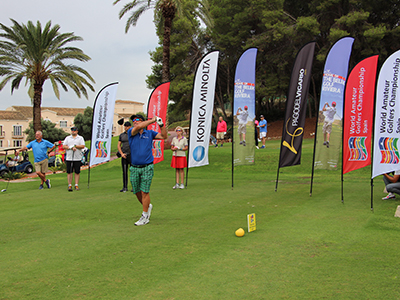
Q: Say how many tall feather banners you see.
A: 8